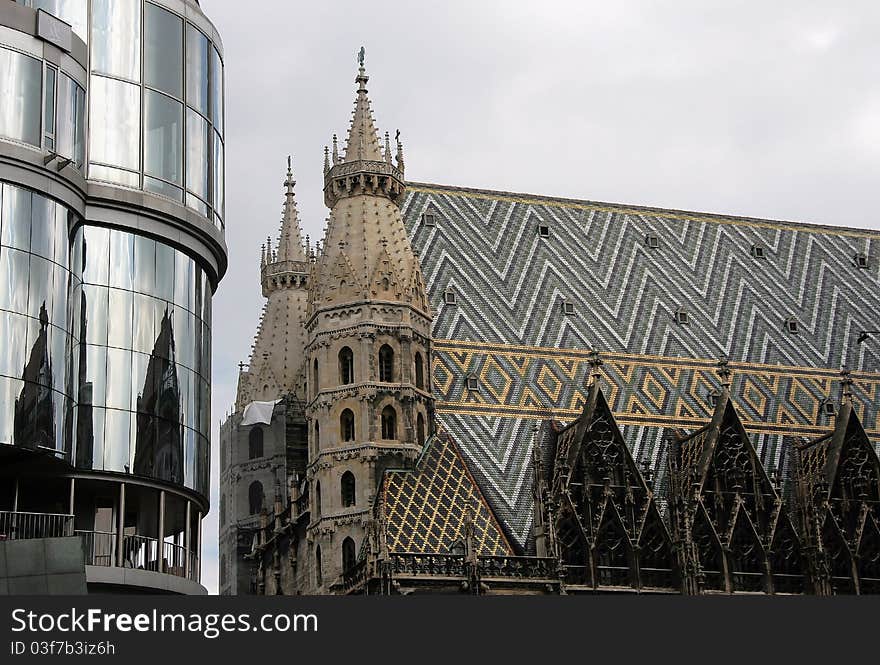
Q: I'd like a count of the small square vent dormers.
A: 12